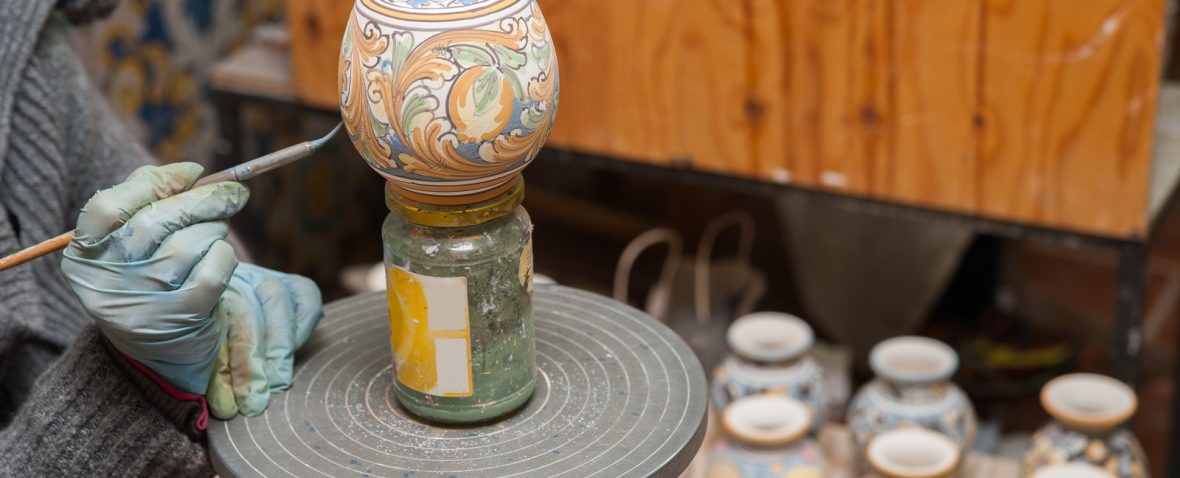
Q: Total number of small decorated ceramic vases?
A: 6